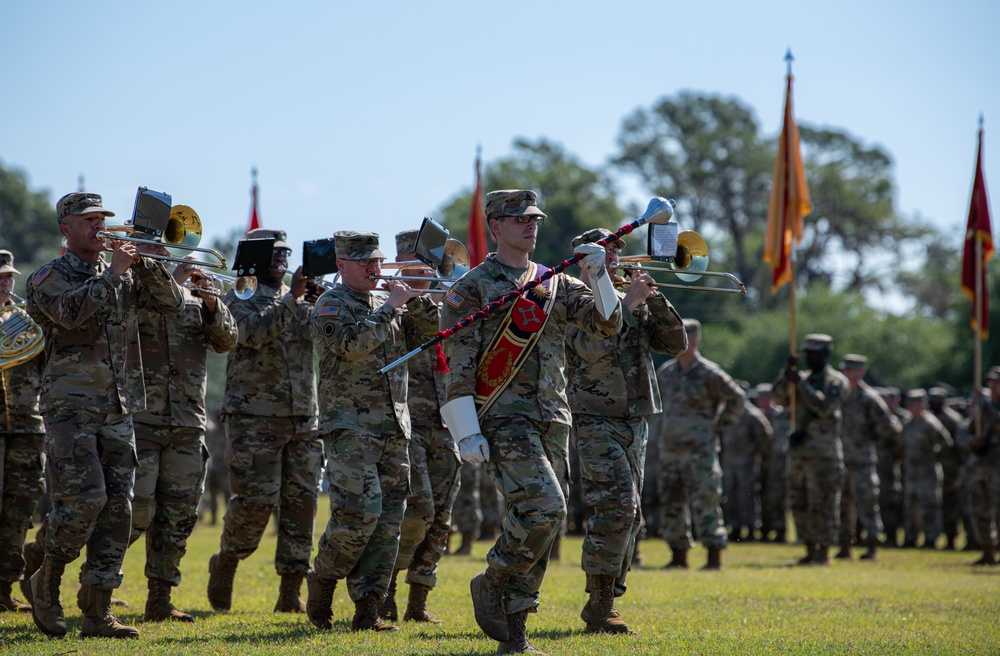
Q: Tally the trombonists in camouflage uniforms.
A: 3